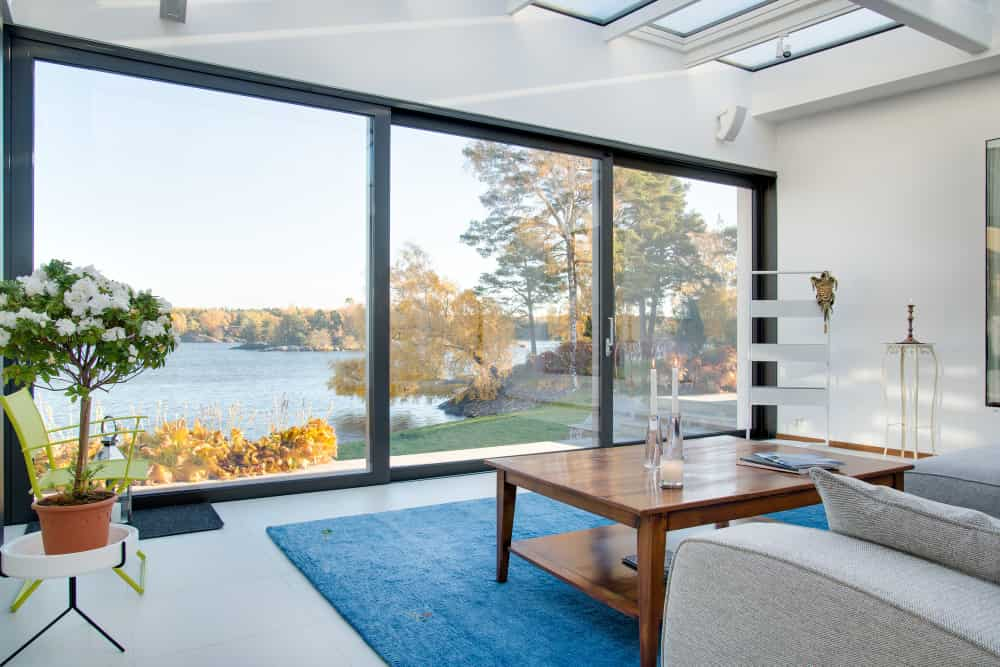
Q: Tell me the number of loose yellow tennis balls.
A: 0